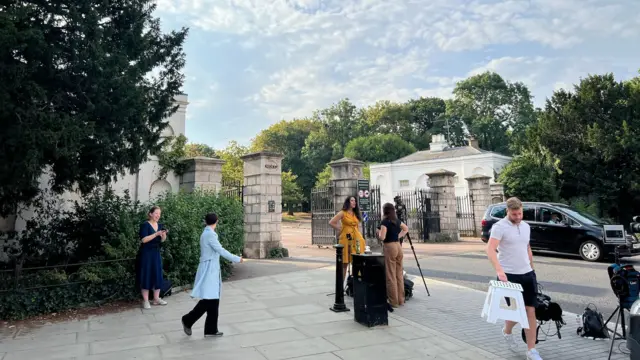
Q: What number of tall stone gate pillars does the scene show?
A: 5